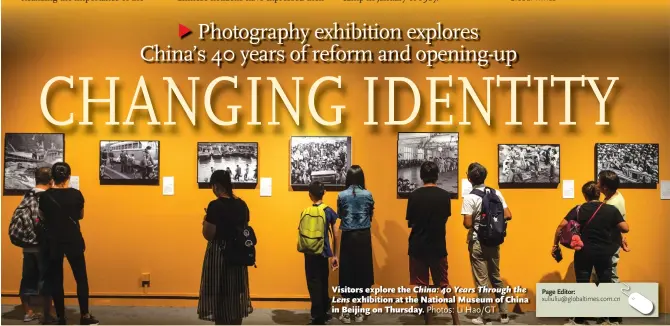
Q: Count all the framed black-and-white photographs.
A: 7